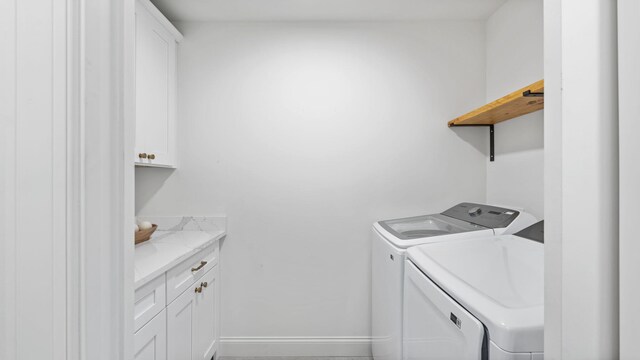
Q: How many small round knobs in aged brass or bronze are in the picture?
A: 4